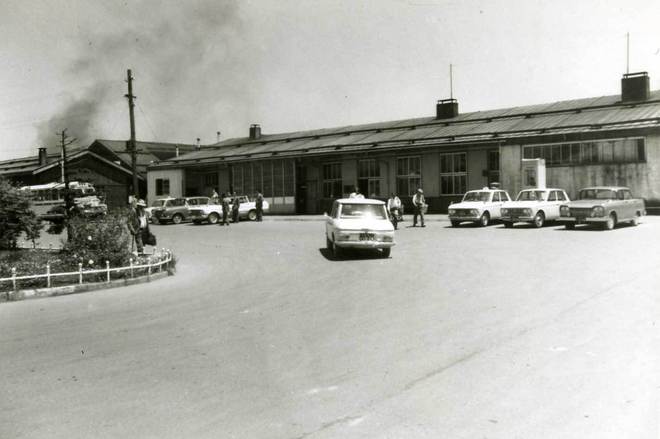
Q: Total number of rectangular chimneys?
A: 4